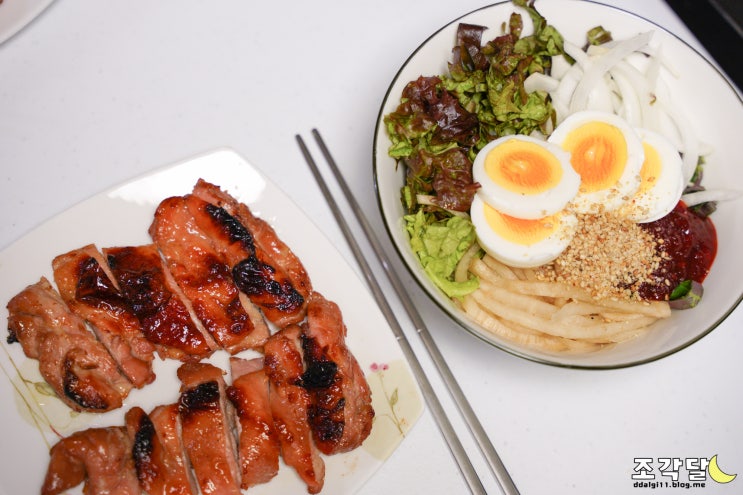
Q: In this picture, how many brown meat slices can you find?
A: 11